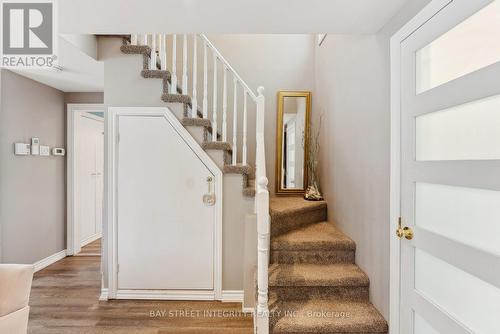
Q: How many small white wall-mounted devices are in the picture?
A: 4